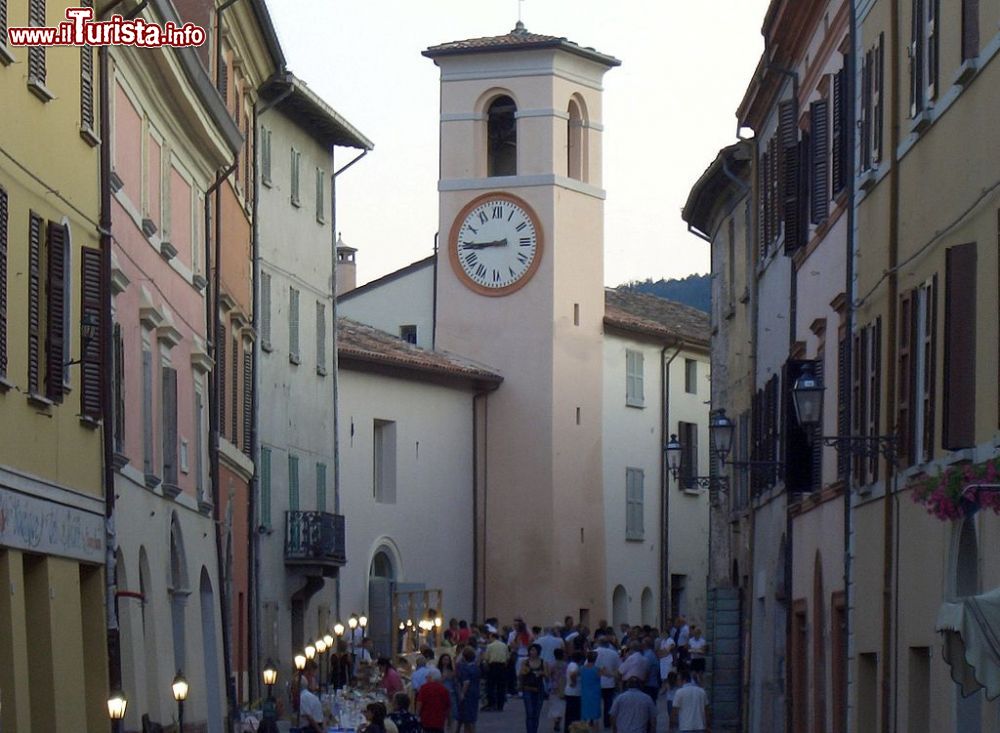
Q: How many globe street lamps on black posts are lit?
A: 10